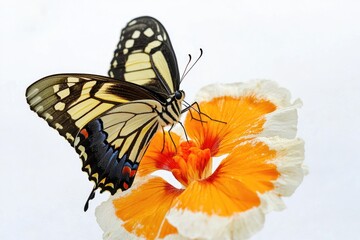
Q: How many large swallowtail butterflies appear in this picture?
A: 1